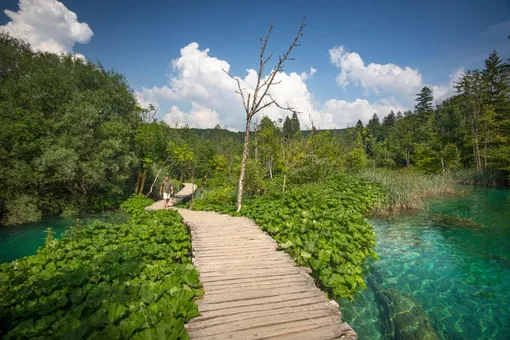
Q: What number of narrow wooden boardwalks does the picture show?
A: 1